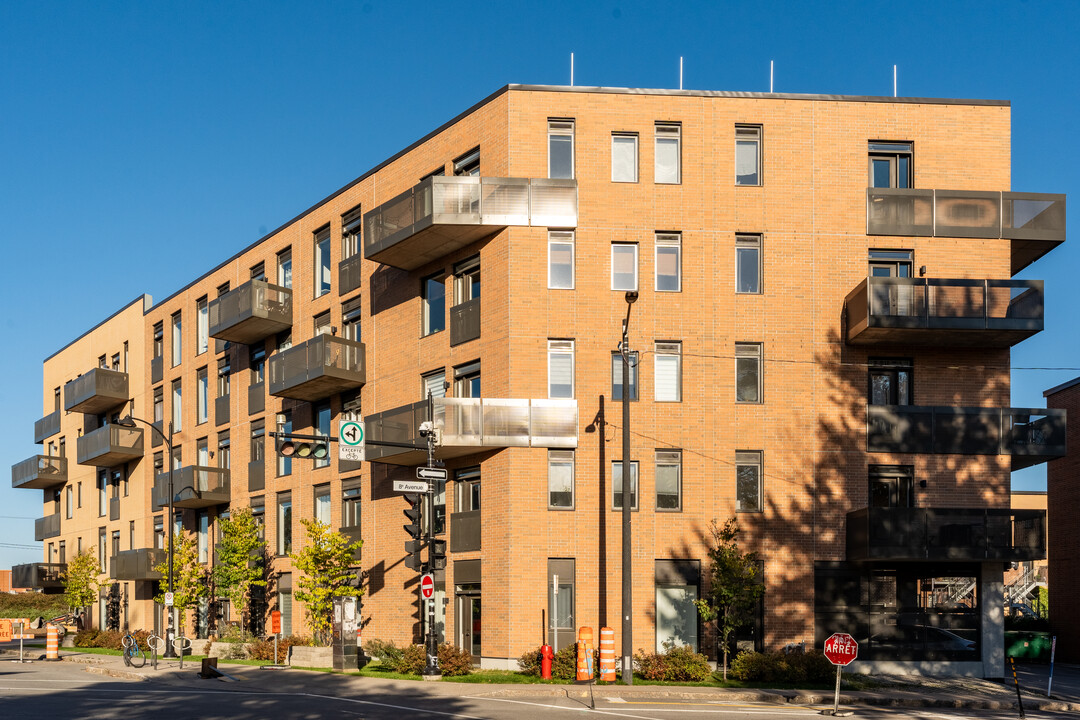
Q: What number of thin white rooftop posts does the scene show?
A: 4